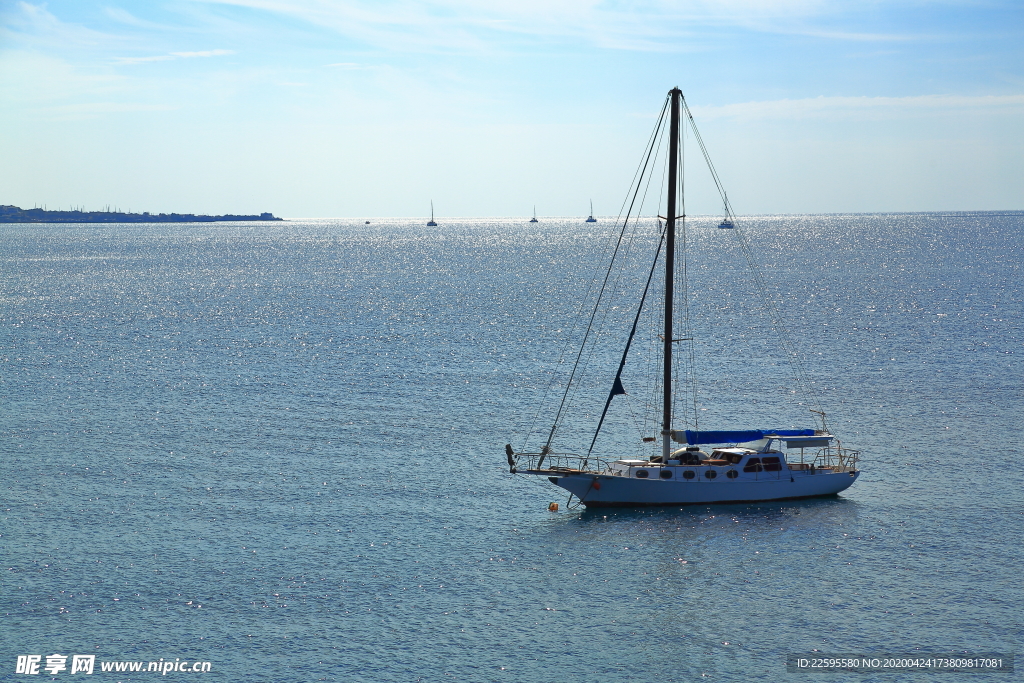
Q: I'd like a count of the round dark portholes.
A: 5